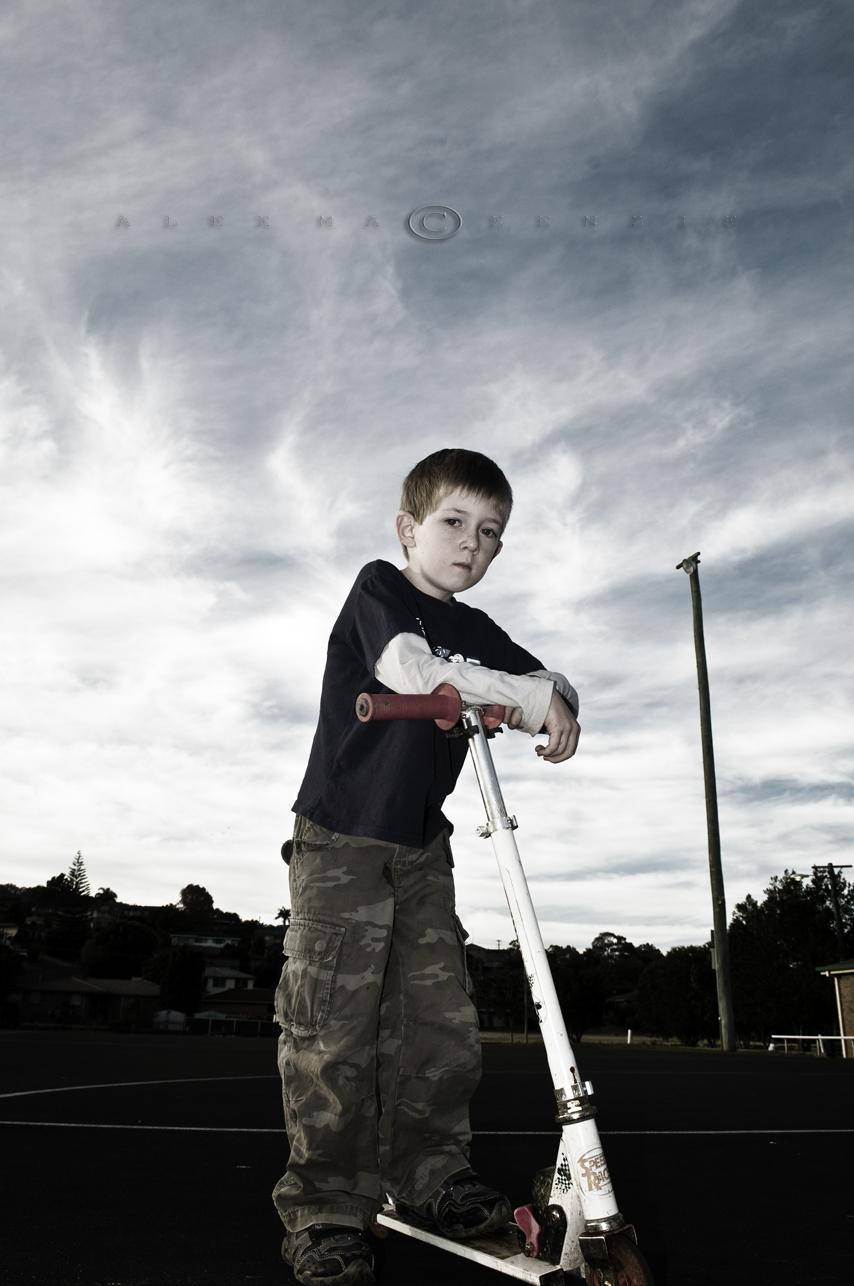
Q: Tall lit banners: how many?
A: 0